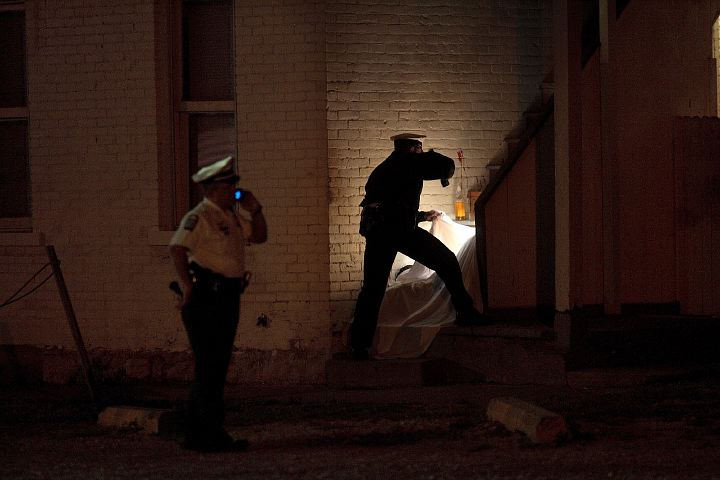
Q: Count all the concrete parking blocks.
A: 2